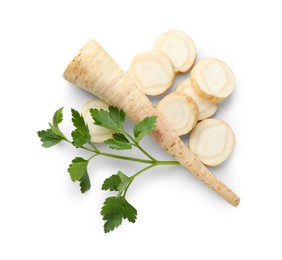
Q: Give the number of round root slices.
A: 7